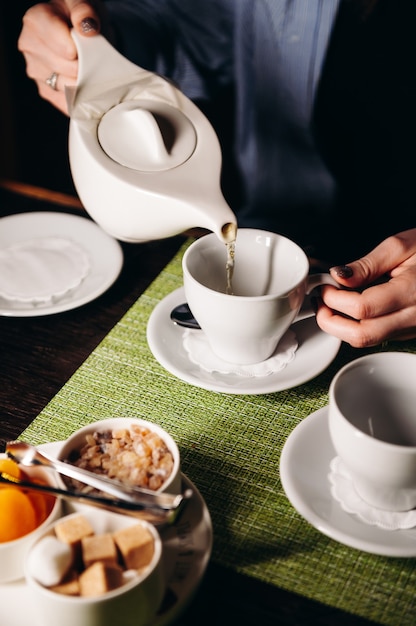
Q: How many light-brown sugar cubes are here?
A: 5